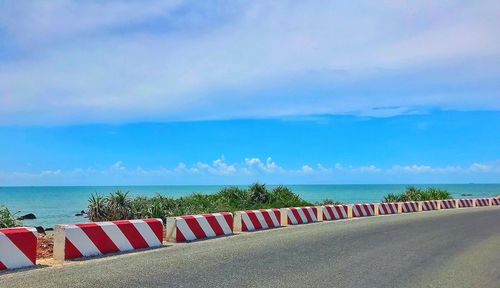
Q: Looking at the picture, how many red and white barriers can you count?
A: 14